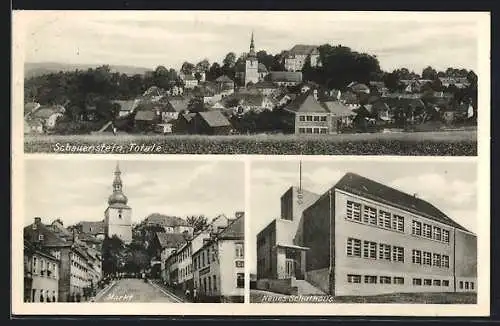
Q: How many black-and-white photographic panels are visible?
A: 3